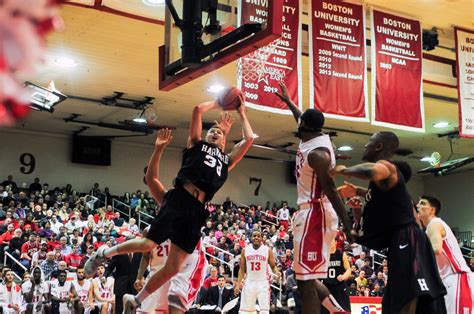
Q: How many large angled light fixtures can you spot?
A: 1